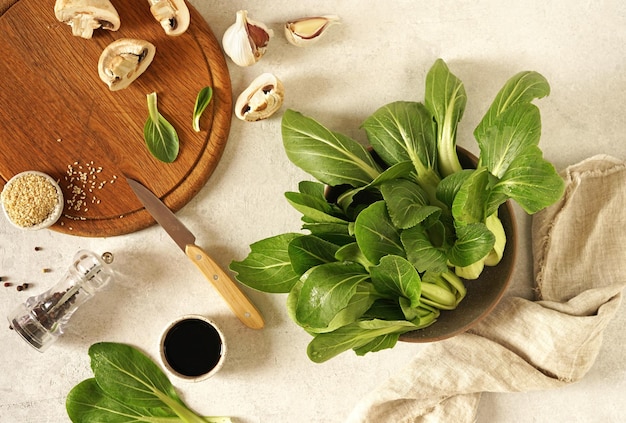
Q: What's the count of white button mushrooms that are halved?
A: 4